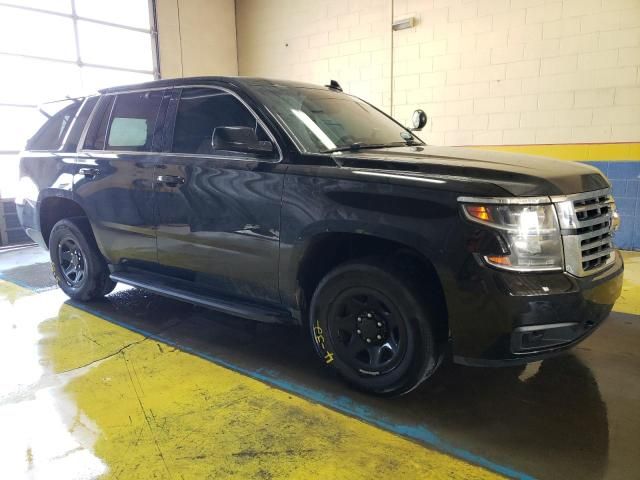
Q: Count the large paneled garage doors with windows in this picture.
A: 1